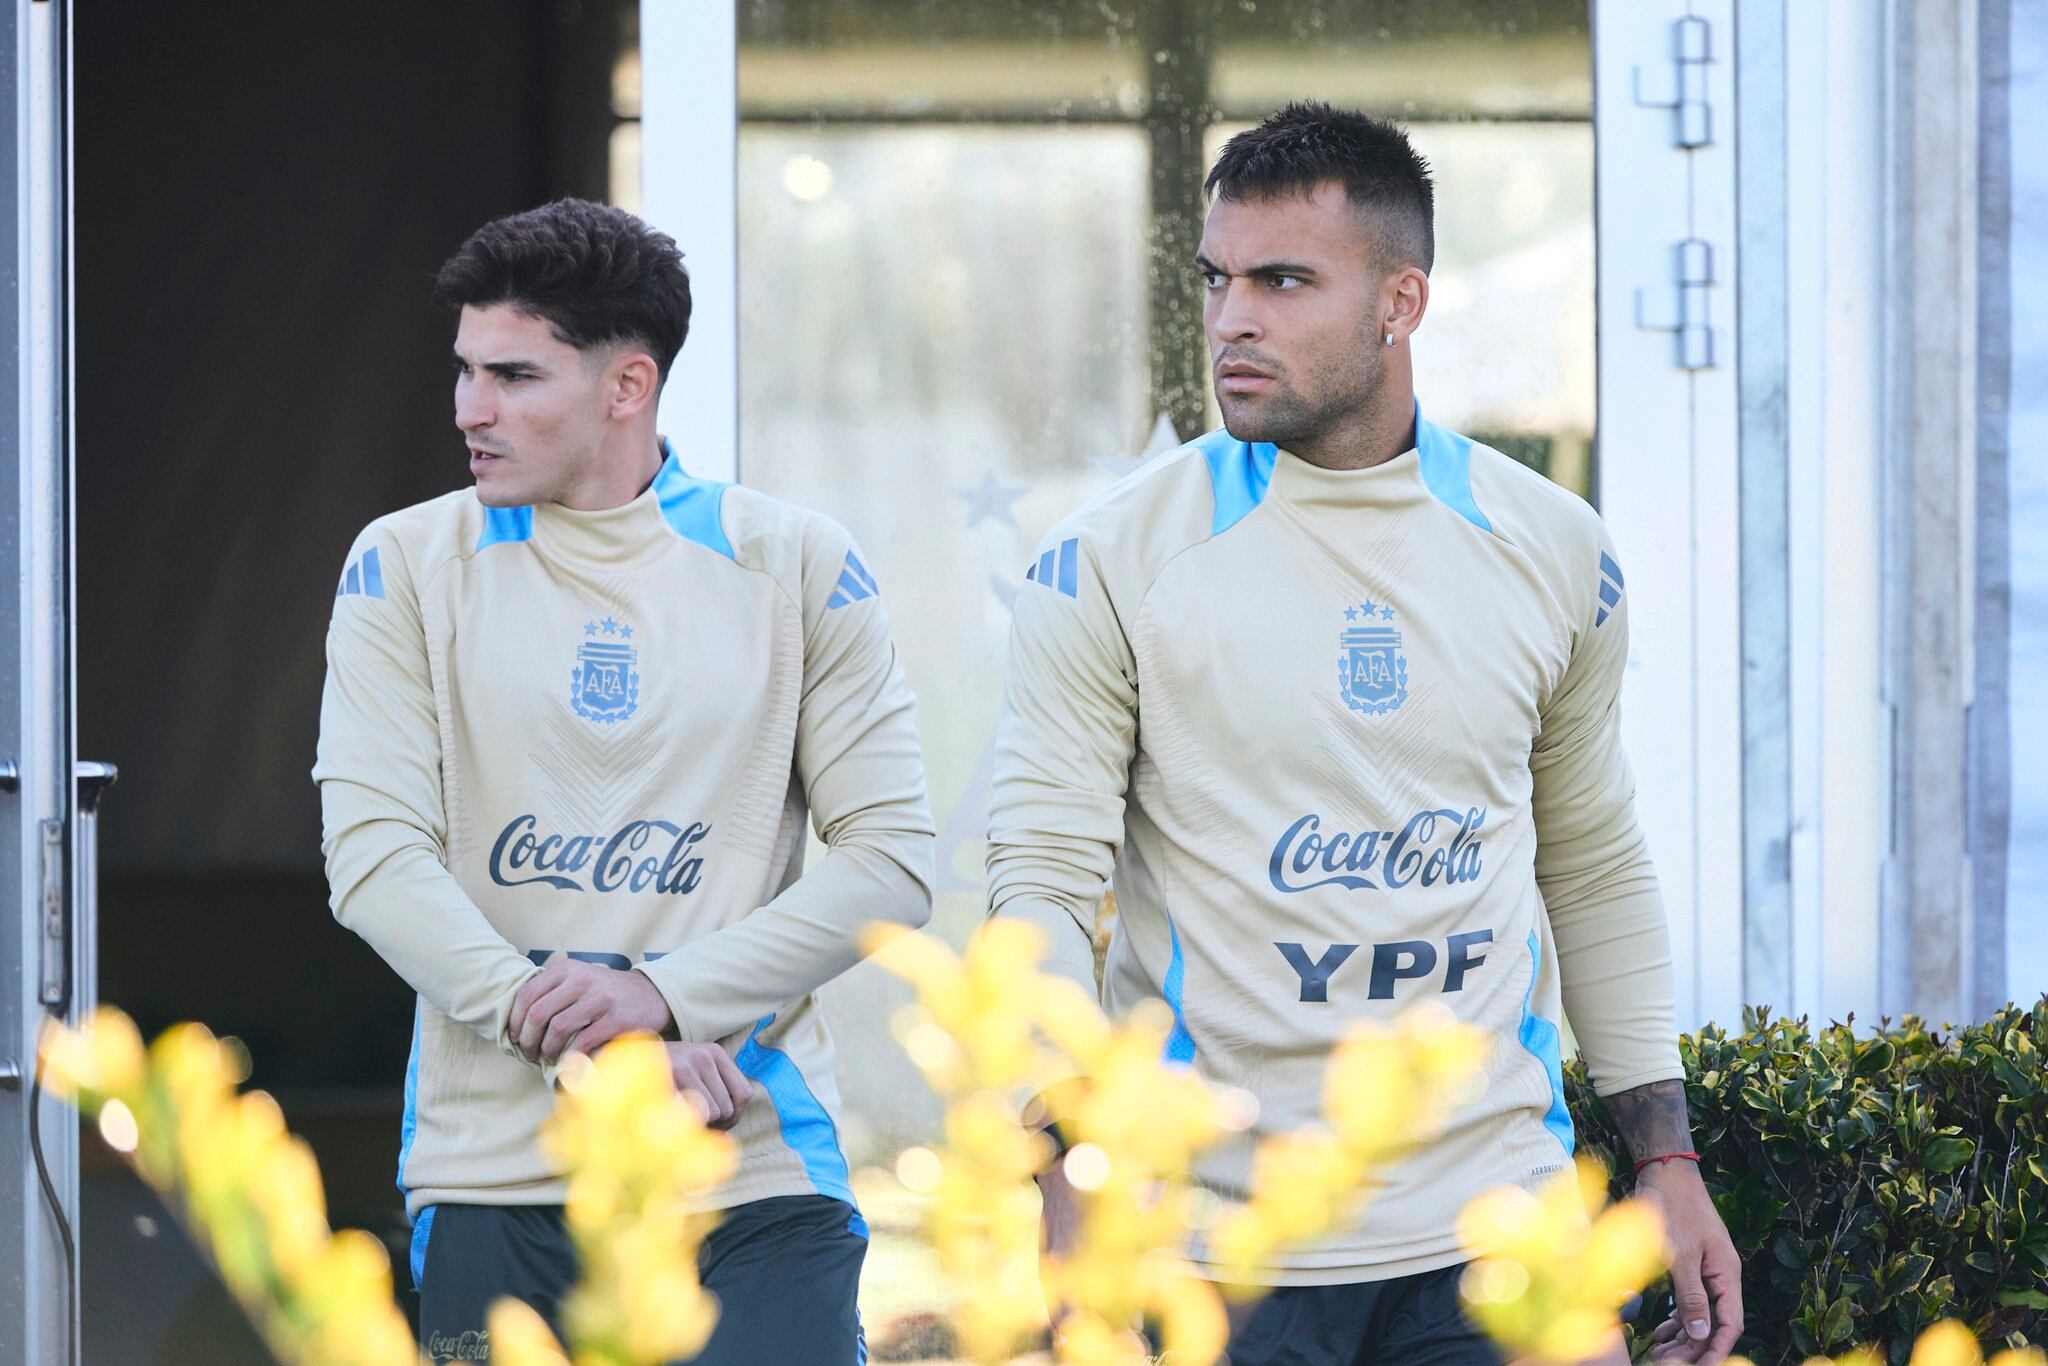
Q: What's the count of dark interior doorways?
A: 1